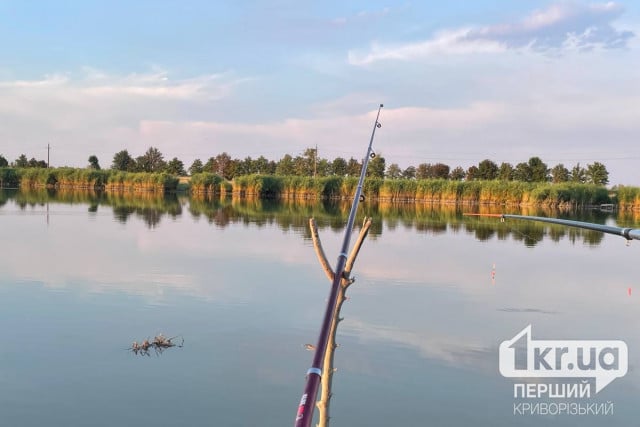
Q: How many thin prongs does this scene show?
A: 2